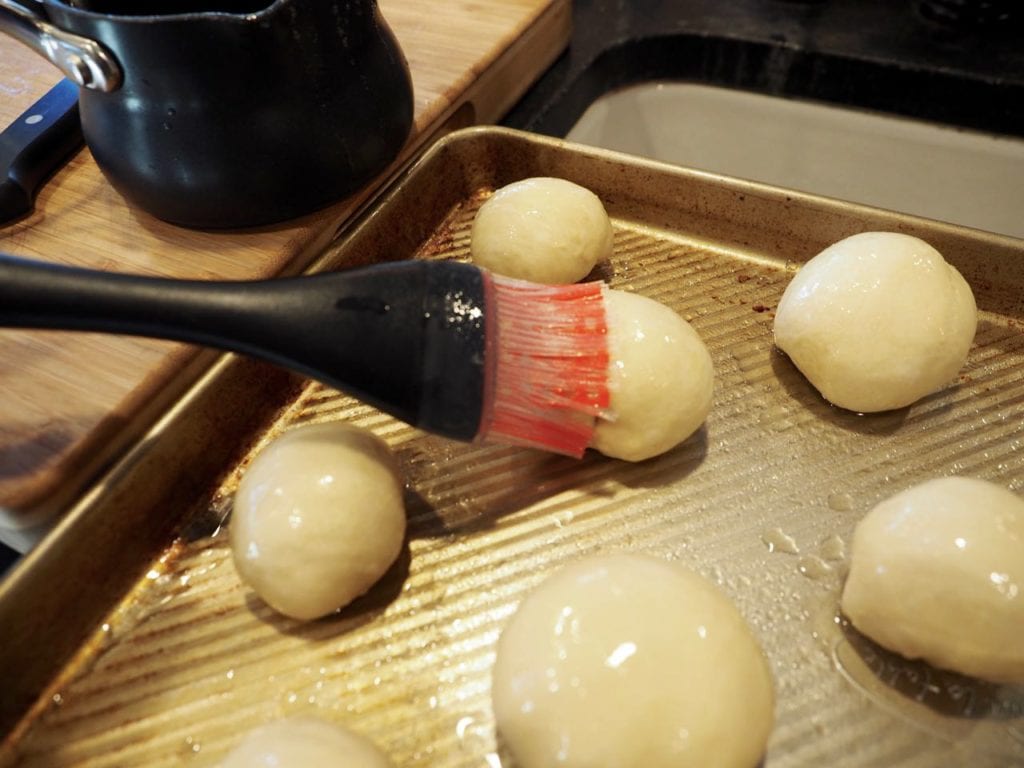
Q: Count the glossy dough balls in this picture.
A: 7